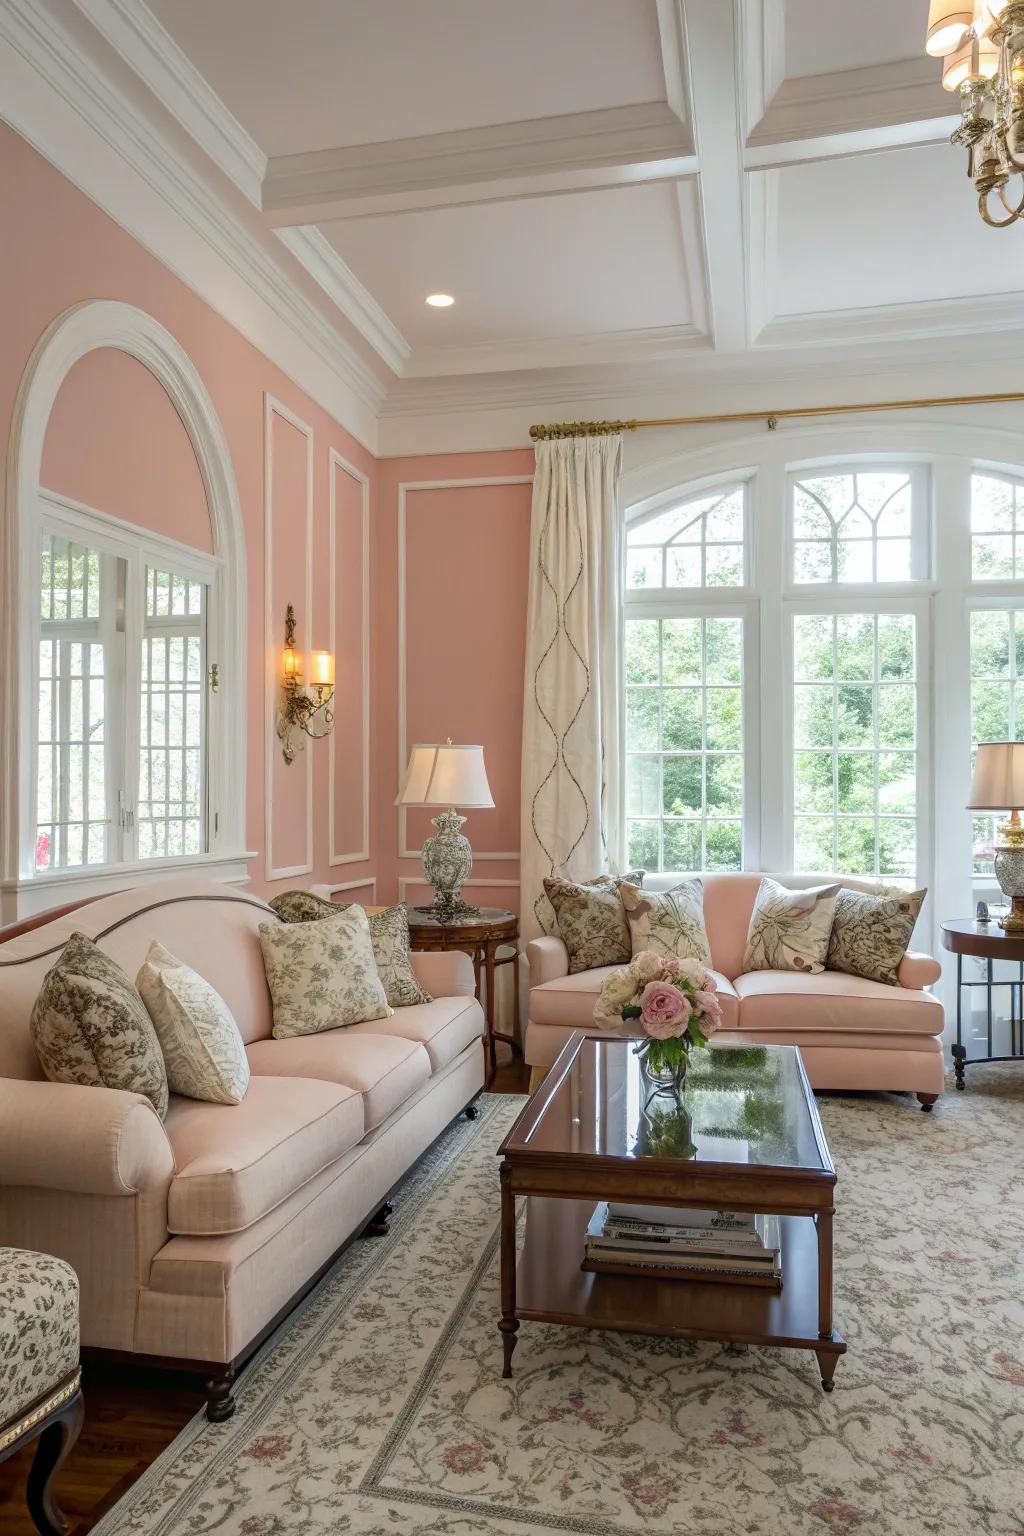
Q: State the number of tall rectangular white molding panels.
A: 3